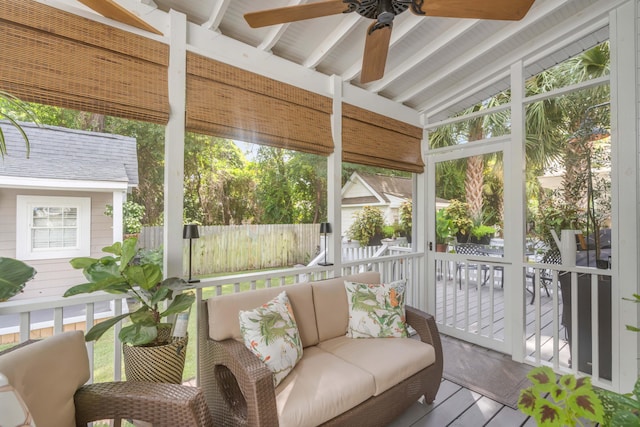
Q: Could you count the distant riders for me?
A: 0